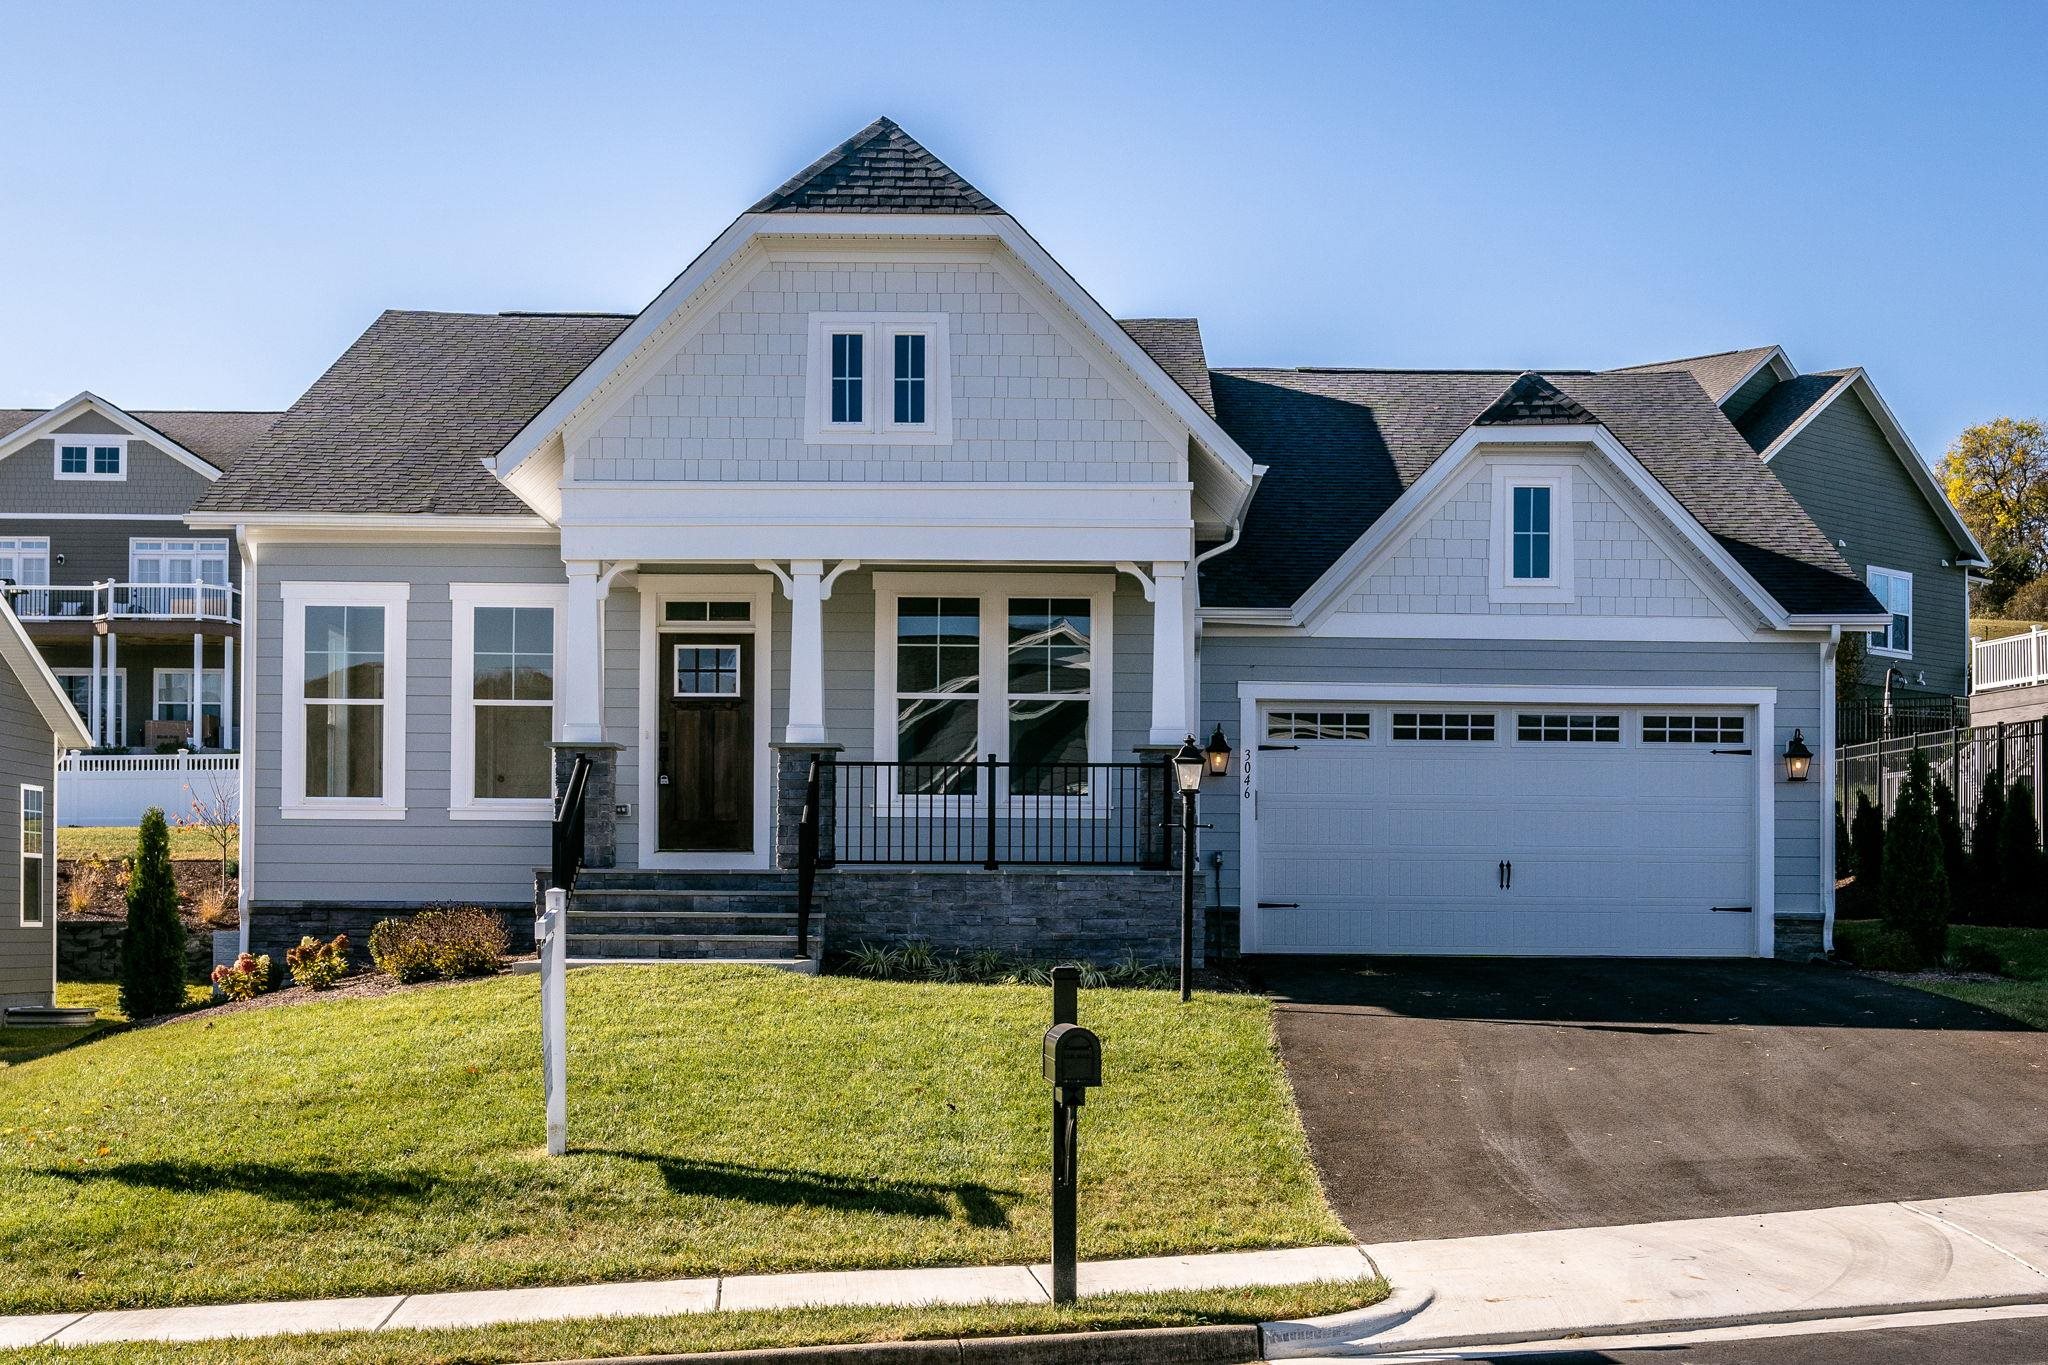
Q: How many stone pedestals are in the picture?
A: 3